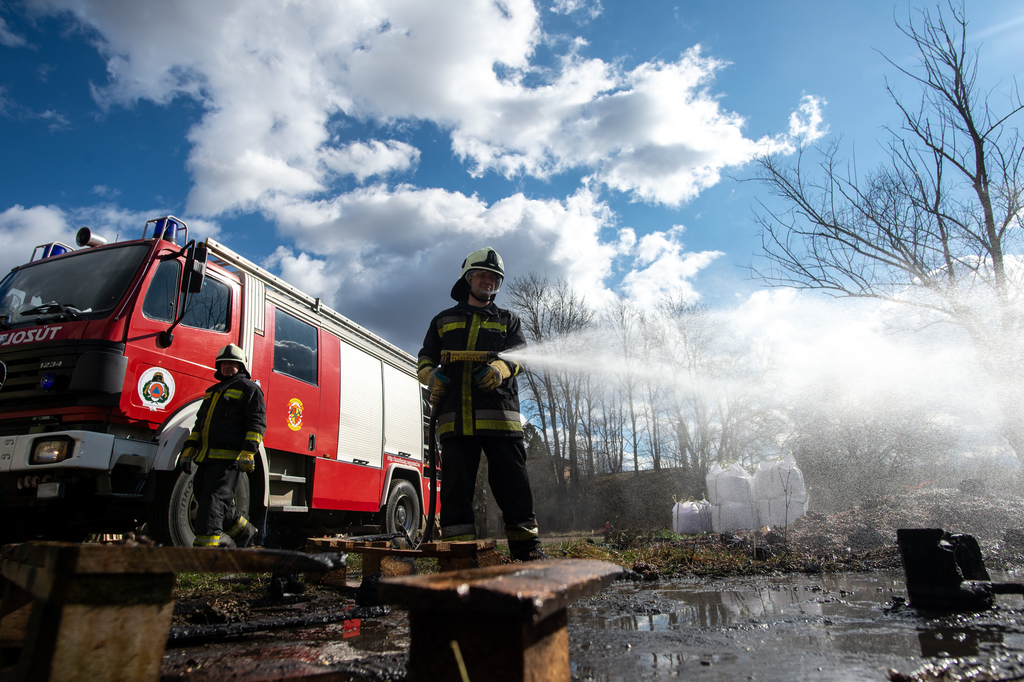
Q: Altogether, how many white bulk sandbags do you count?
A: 5